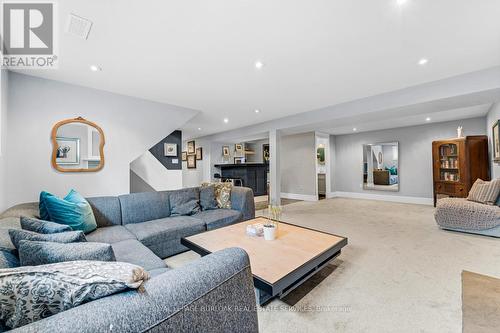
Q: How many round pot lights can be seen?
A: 9